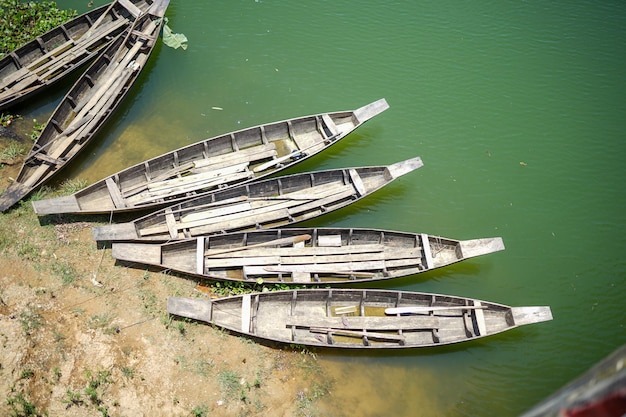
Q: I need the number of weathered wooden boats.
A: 6